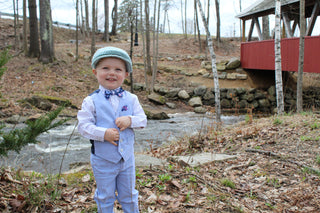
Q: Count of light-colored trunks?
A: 2